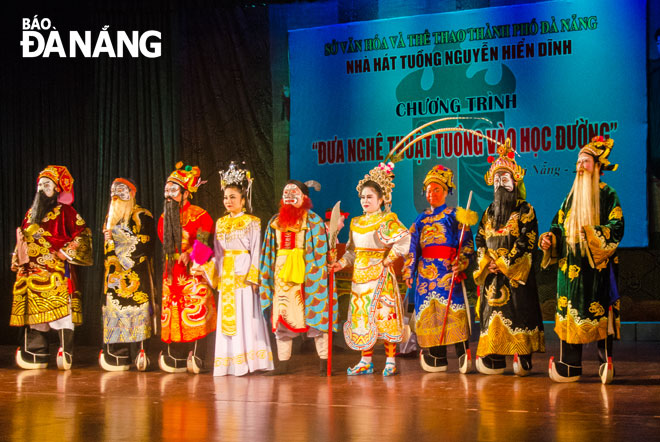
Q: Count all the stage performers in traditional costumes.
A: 9